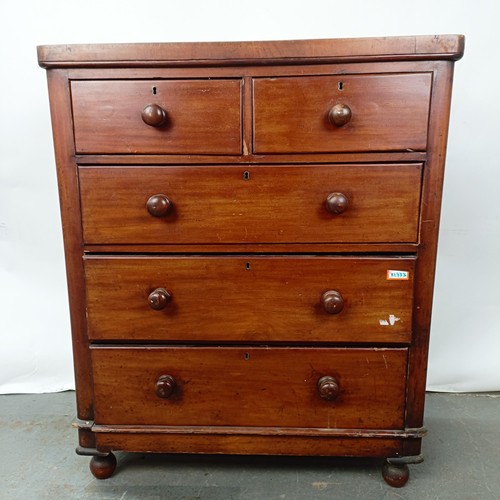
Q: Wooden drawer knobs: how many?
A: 8